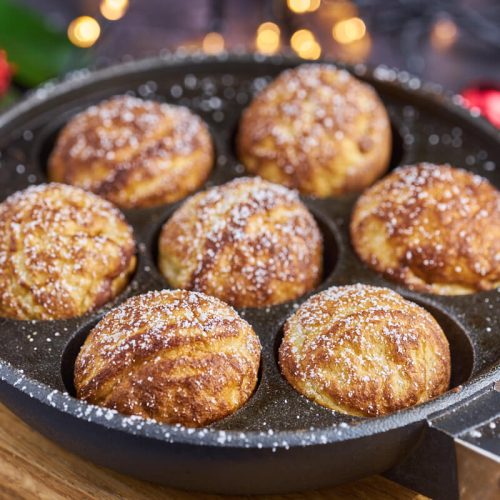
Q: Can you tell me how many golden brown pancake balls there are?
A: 7